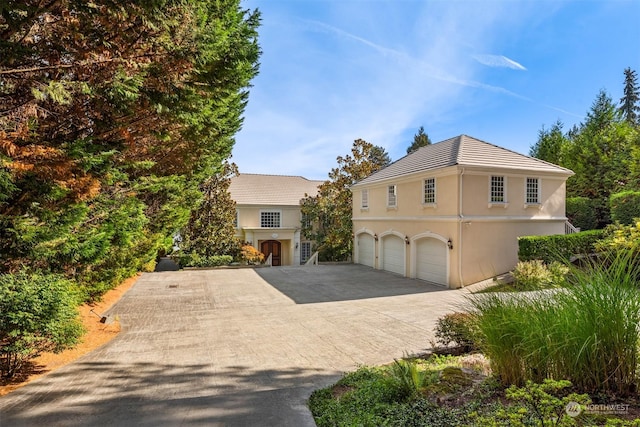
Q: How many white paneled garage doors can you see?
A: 3